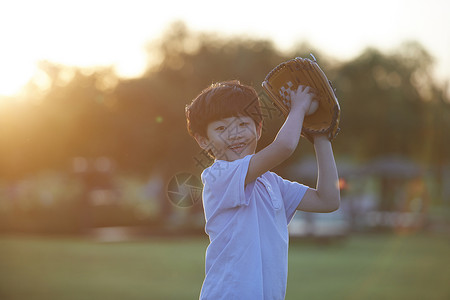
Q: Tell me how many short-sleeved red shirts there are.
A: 0